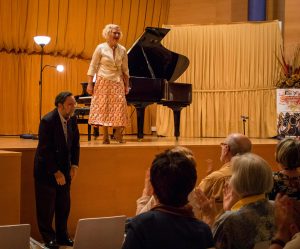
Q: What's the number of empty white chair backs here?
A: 2